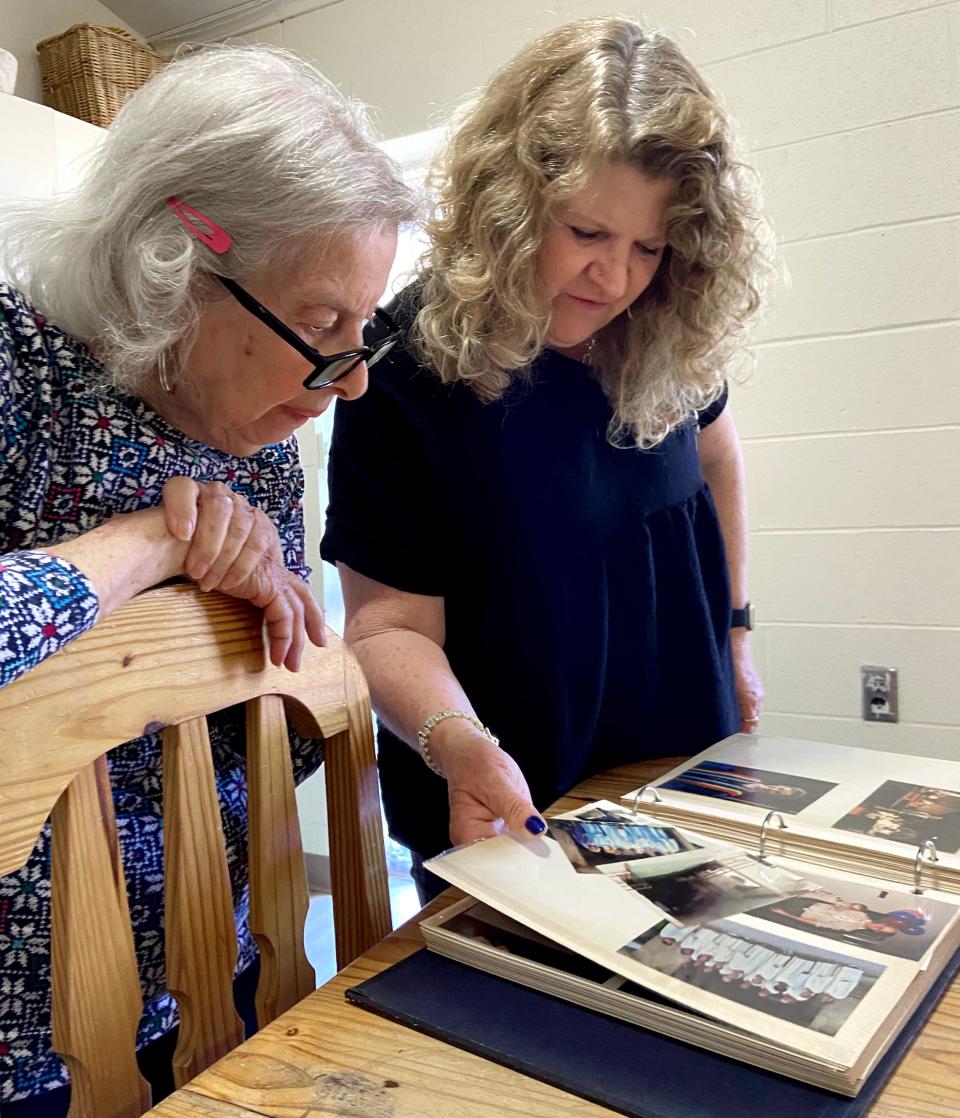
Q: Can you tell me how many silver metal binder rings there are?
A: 3